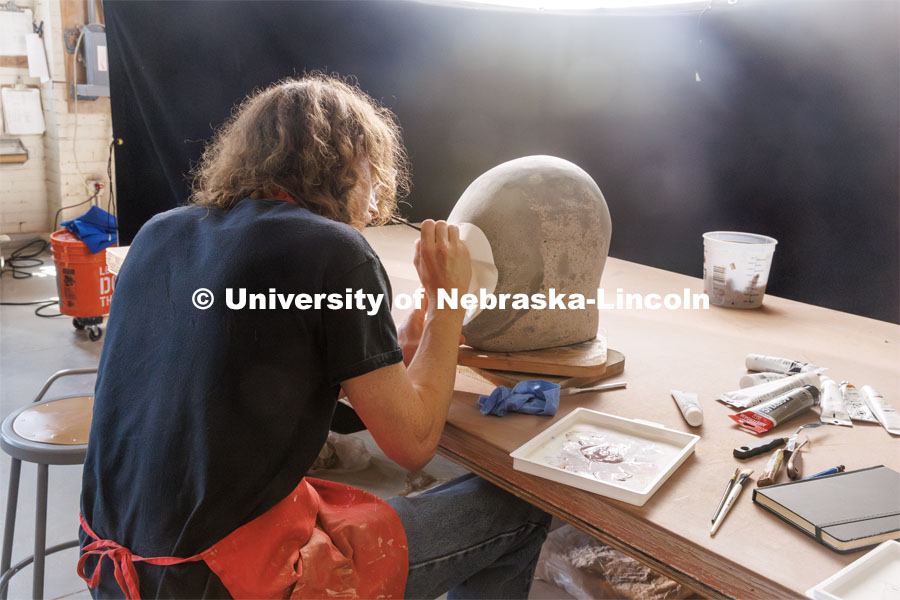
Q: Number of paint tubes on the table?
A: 8